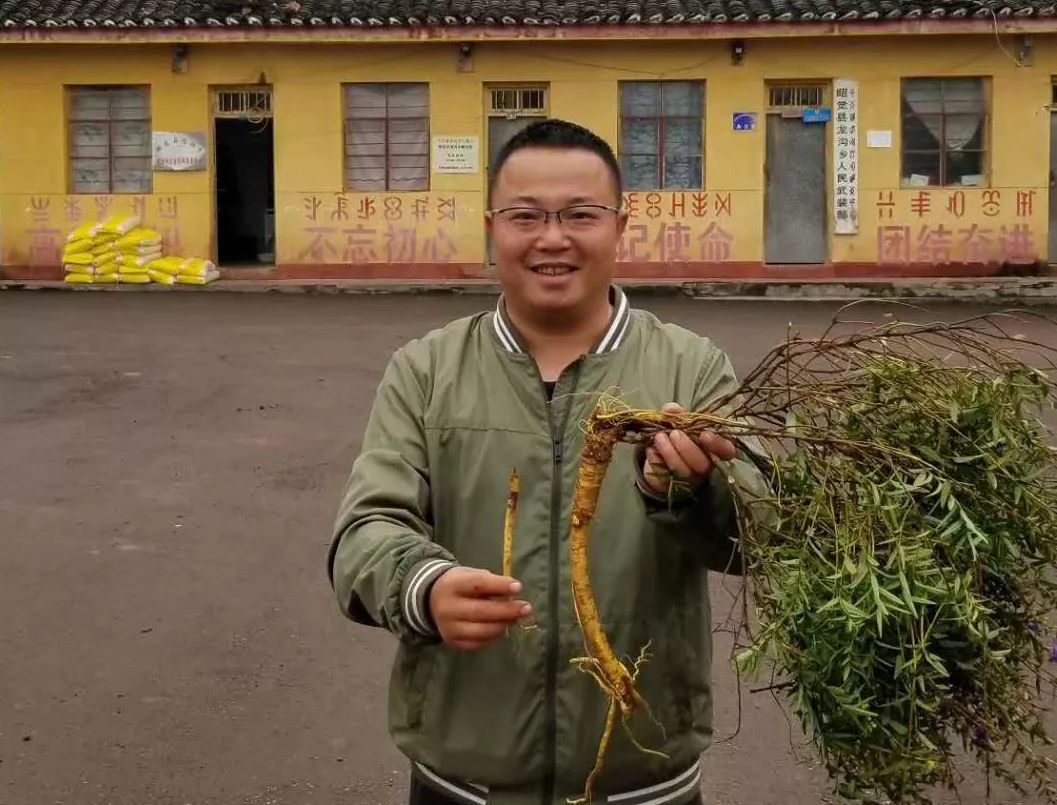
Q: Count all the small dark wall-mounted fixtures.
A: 4